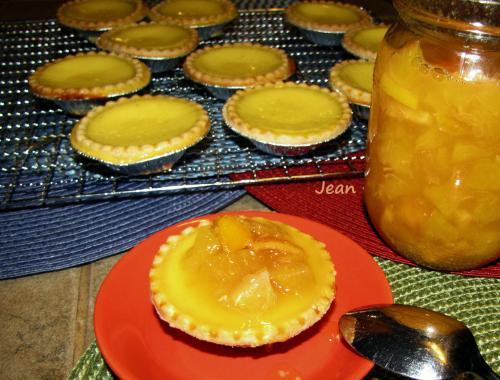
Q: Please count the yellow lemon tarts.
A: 11